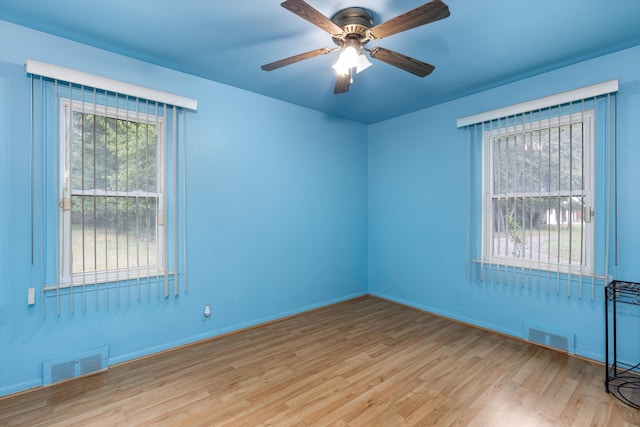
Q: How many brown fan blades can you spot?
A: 5